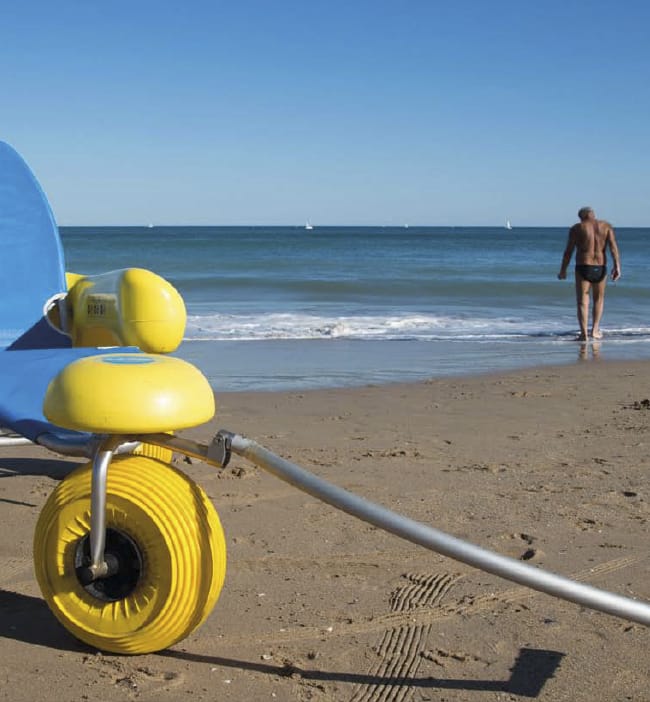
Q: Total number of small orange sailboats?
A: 0